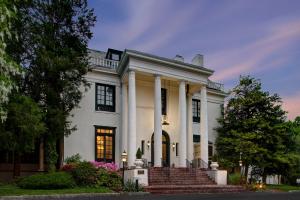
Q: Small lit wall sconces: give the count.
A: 2